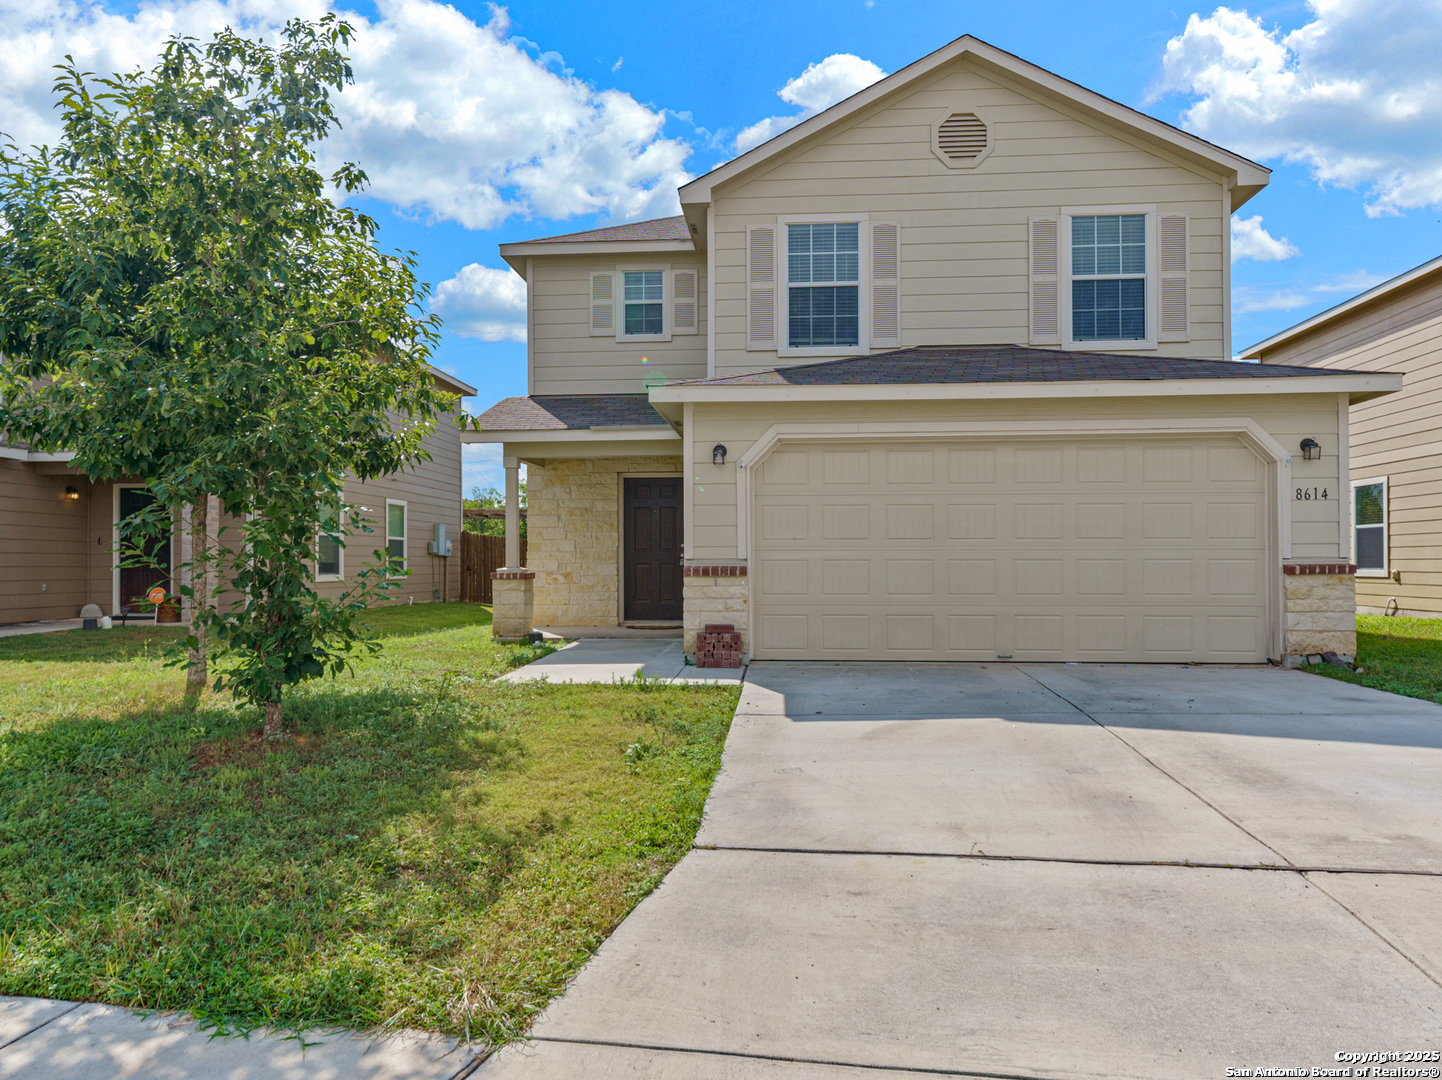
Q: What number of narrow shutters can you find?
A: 6